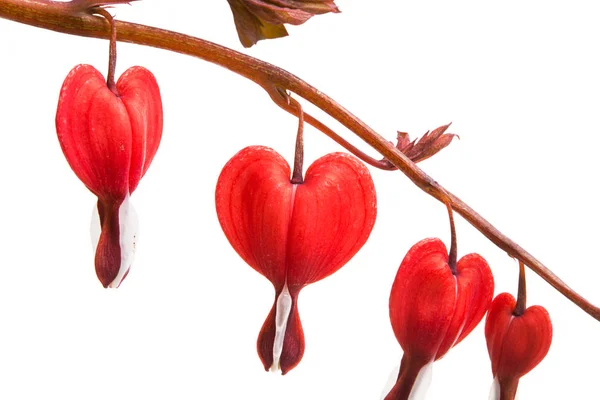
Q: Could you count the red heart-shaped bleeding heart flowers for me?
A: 4